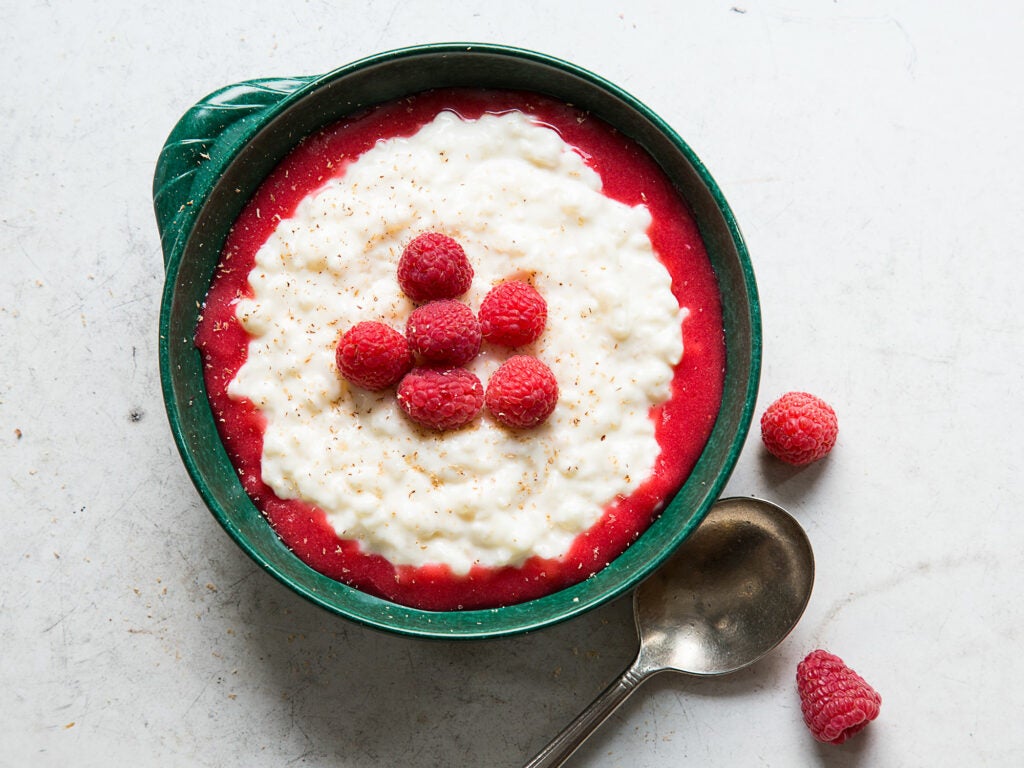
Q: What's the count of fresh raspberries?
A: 8